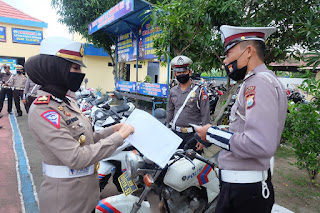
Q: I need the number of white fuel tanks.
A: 1